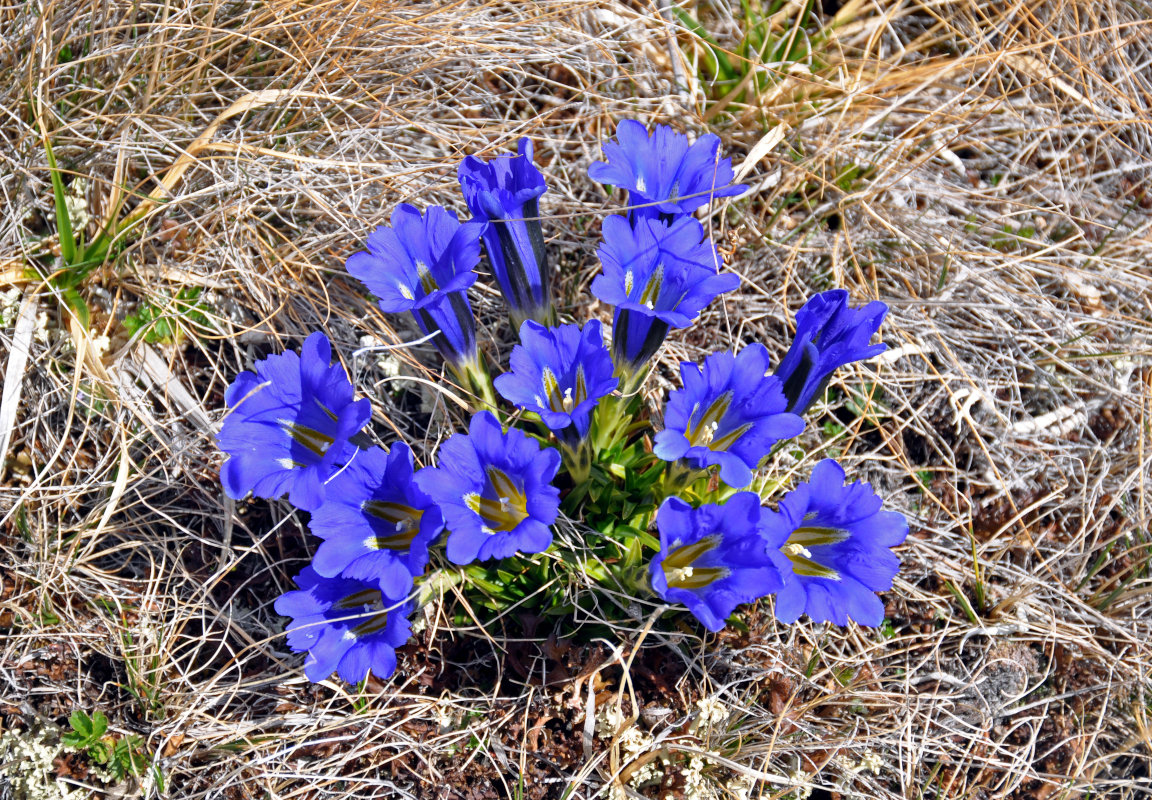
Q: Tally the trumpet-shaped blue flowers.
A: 13